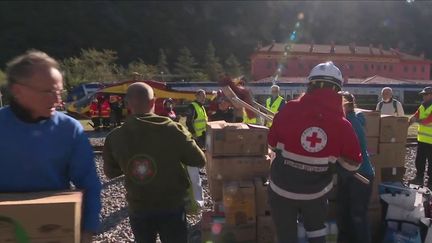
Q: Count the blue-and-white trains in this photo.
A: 1